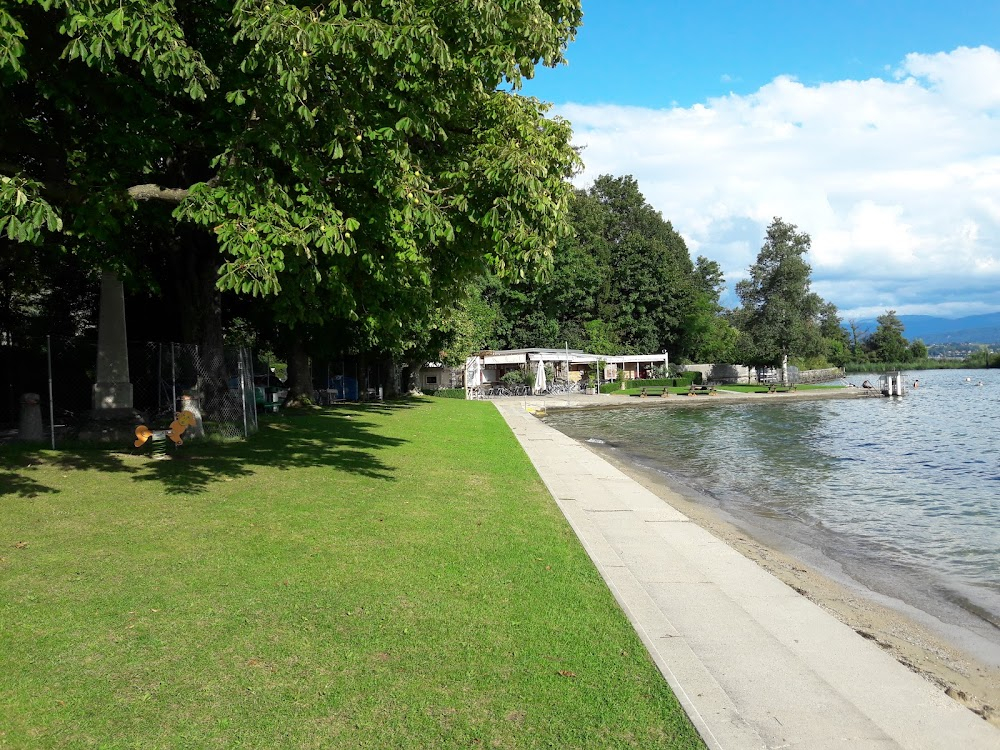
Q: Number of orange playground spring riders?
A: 1